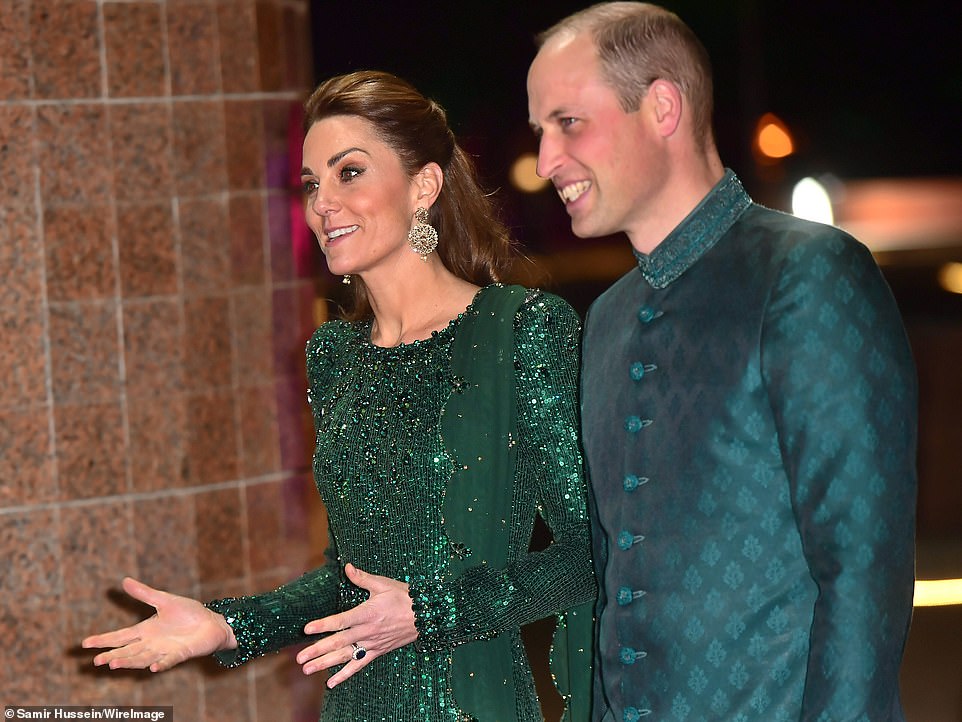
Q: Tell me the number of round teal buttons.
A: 8